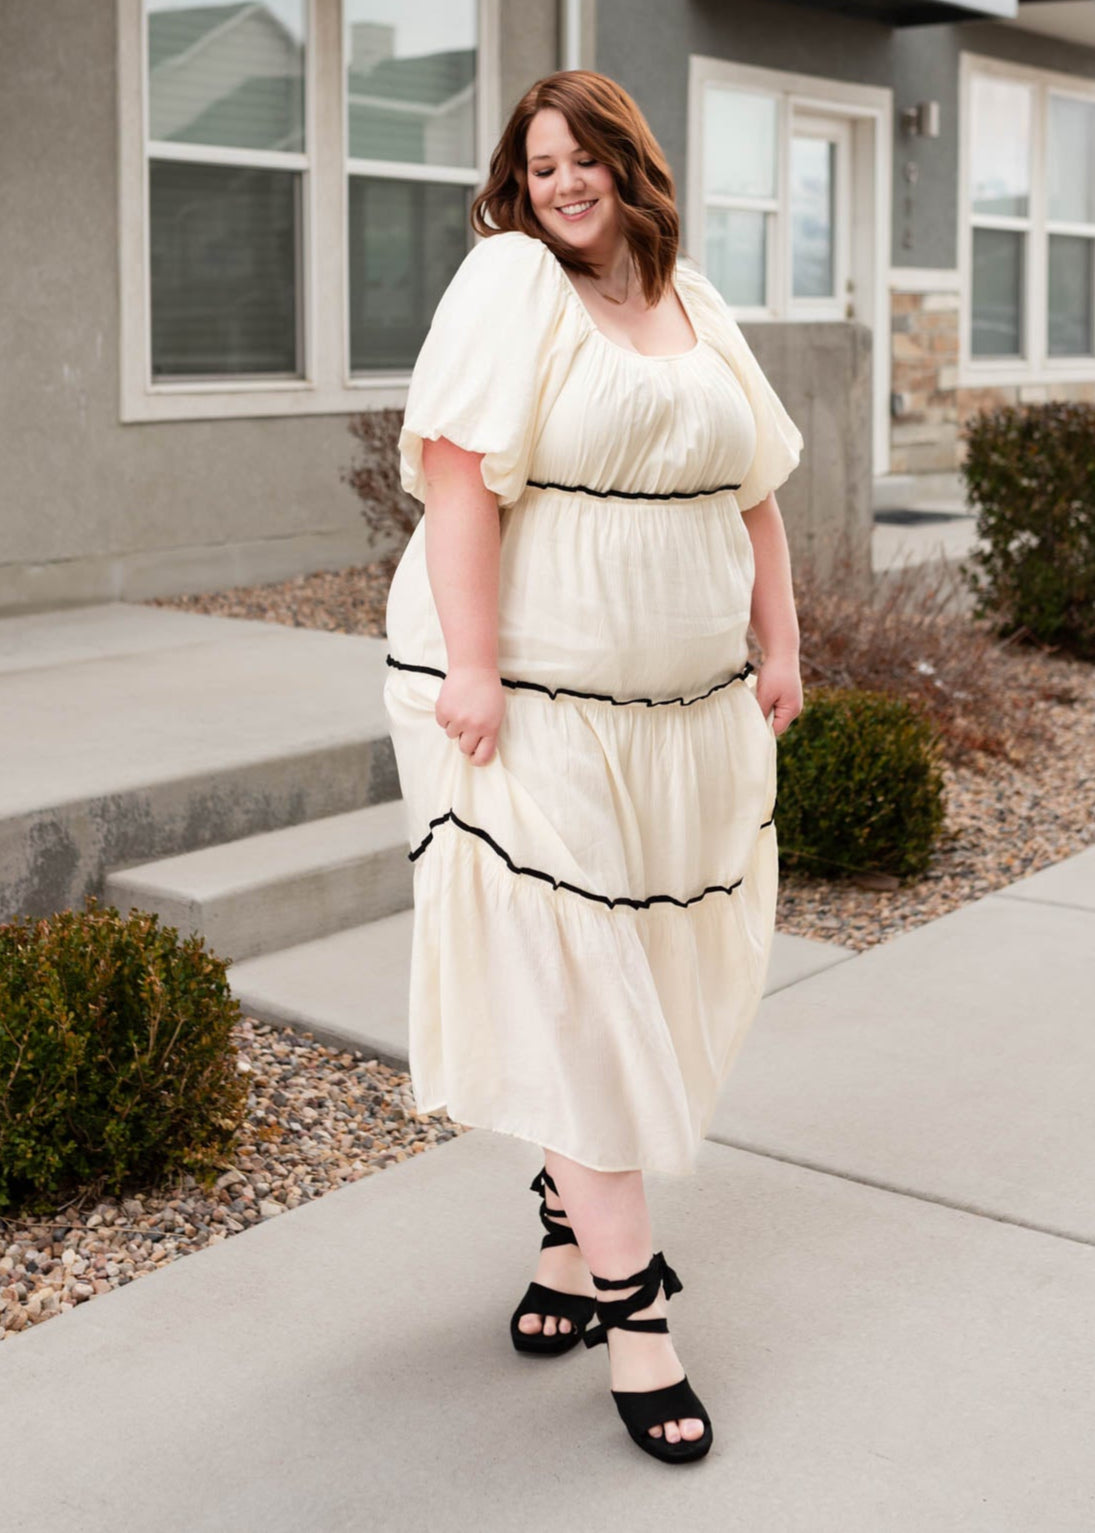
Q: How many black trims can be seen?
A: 3